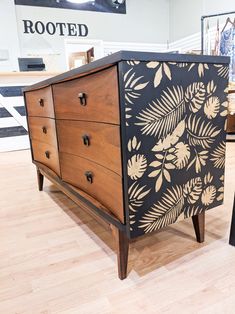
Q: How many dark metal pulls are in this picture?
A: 6